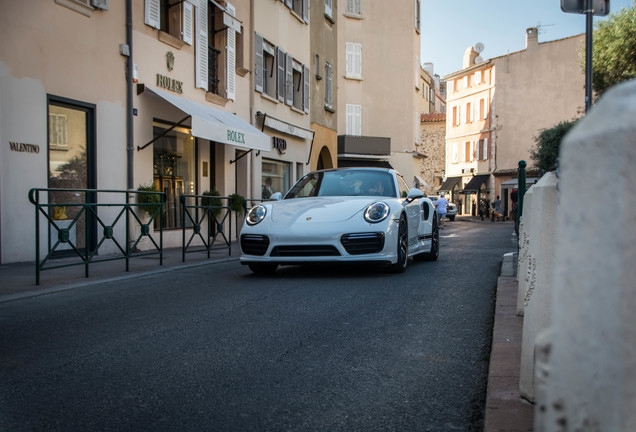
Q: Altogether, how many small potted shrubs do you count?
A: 3